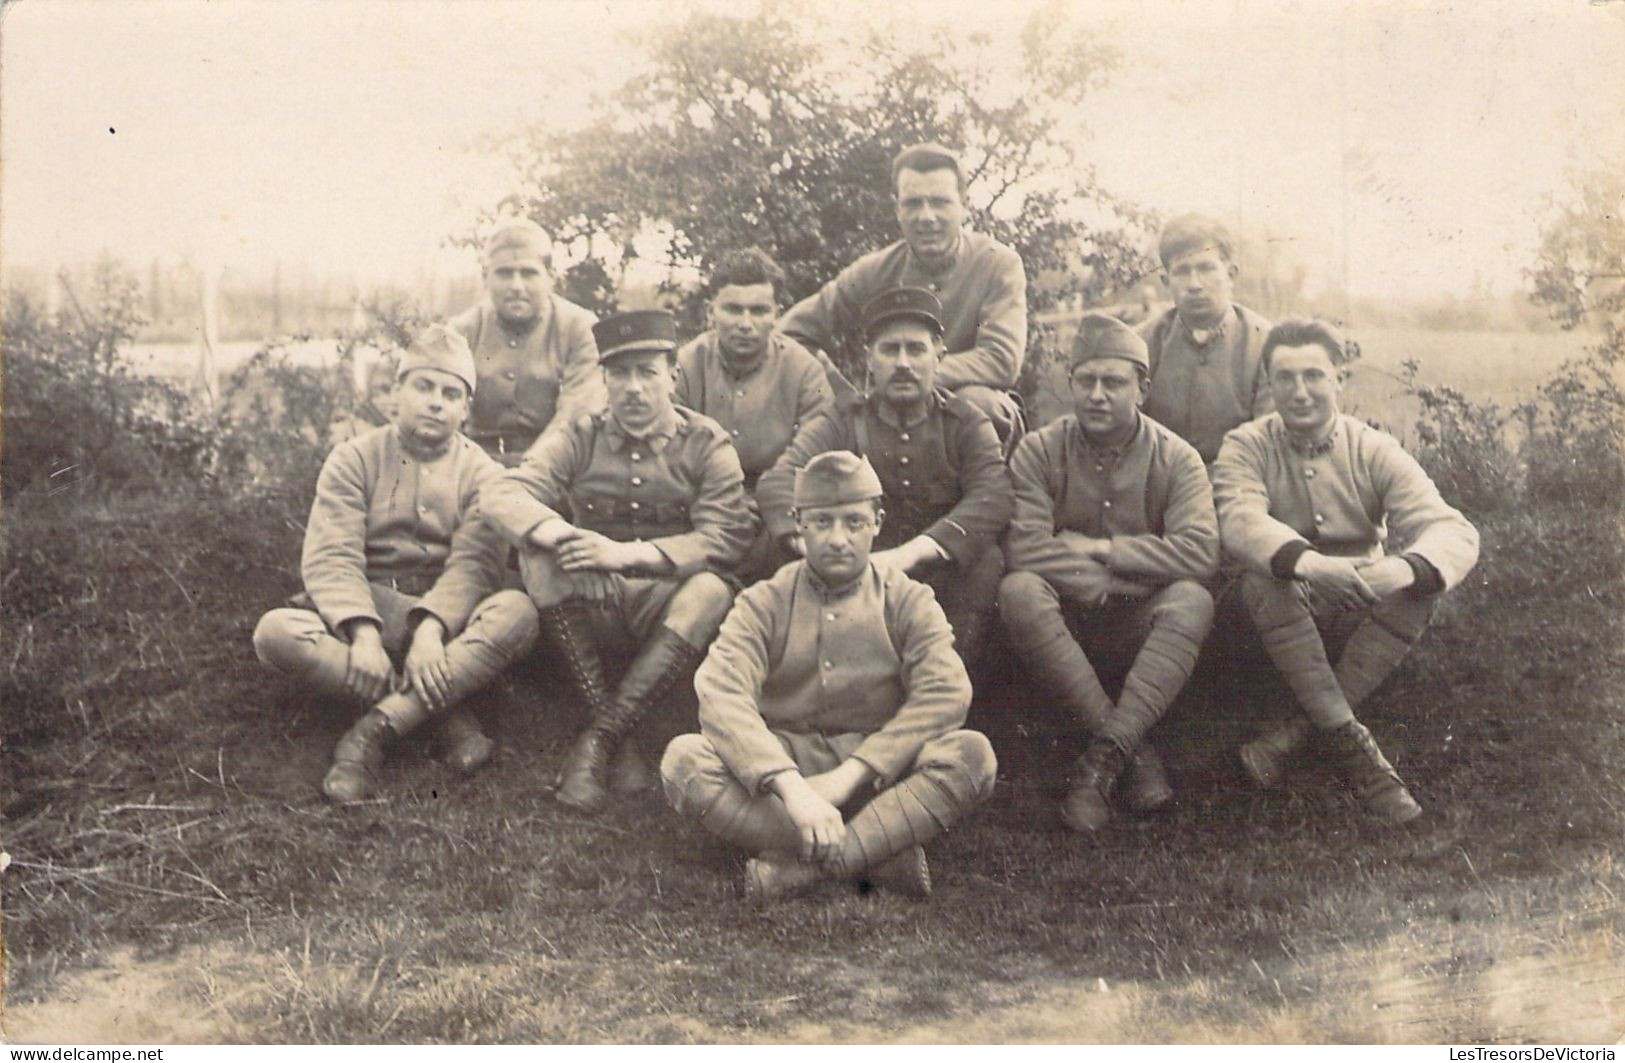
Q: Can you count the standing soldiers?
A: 0